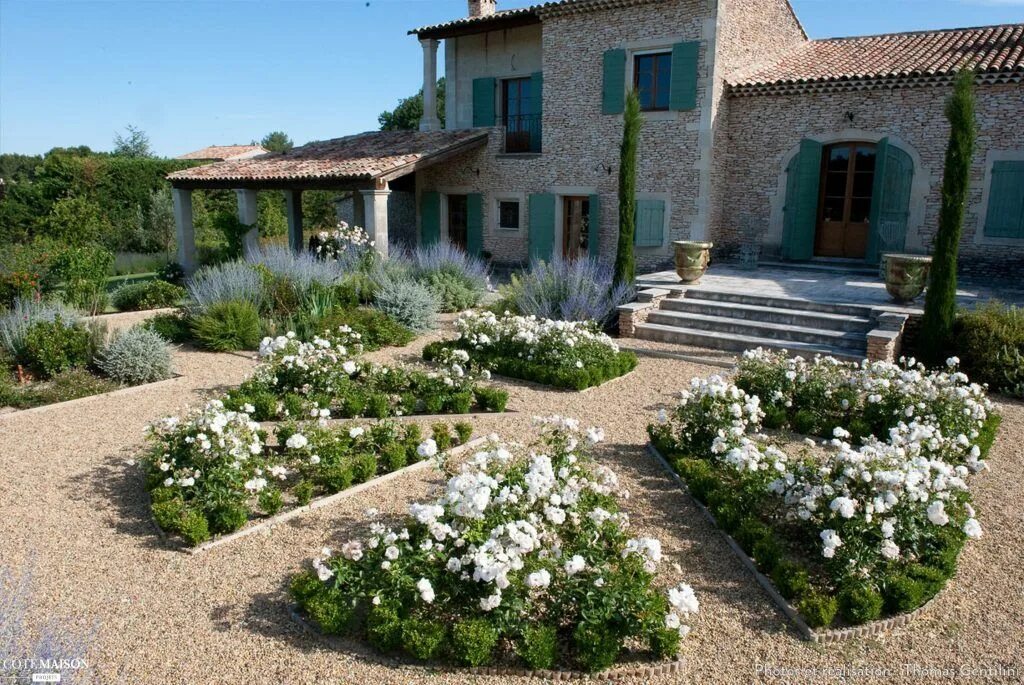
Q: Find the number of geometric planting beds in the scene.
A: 6